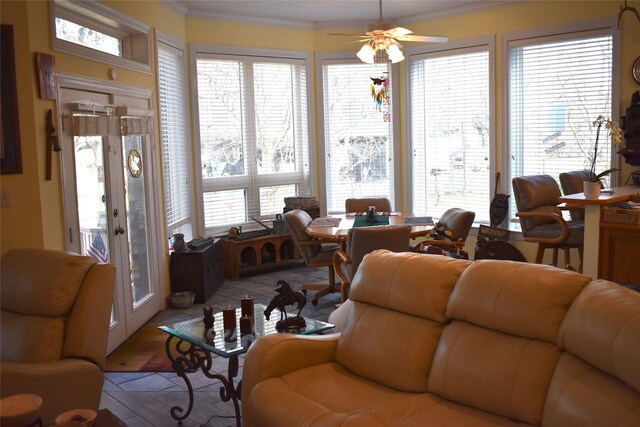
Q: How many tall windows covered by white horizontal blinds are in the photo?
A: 5